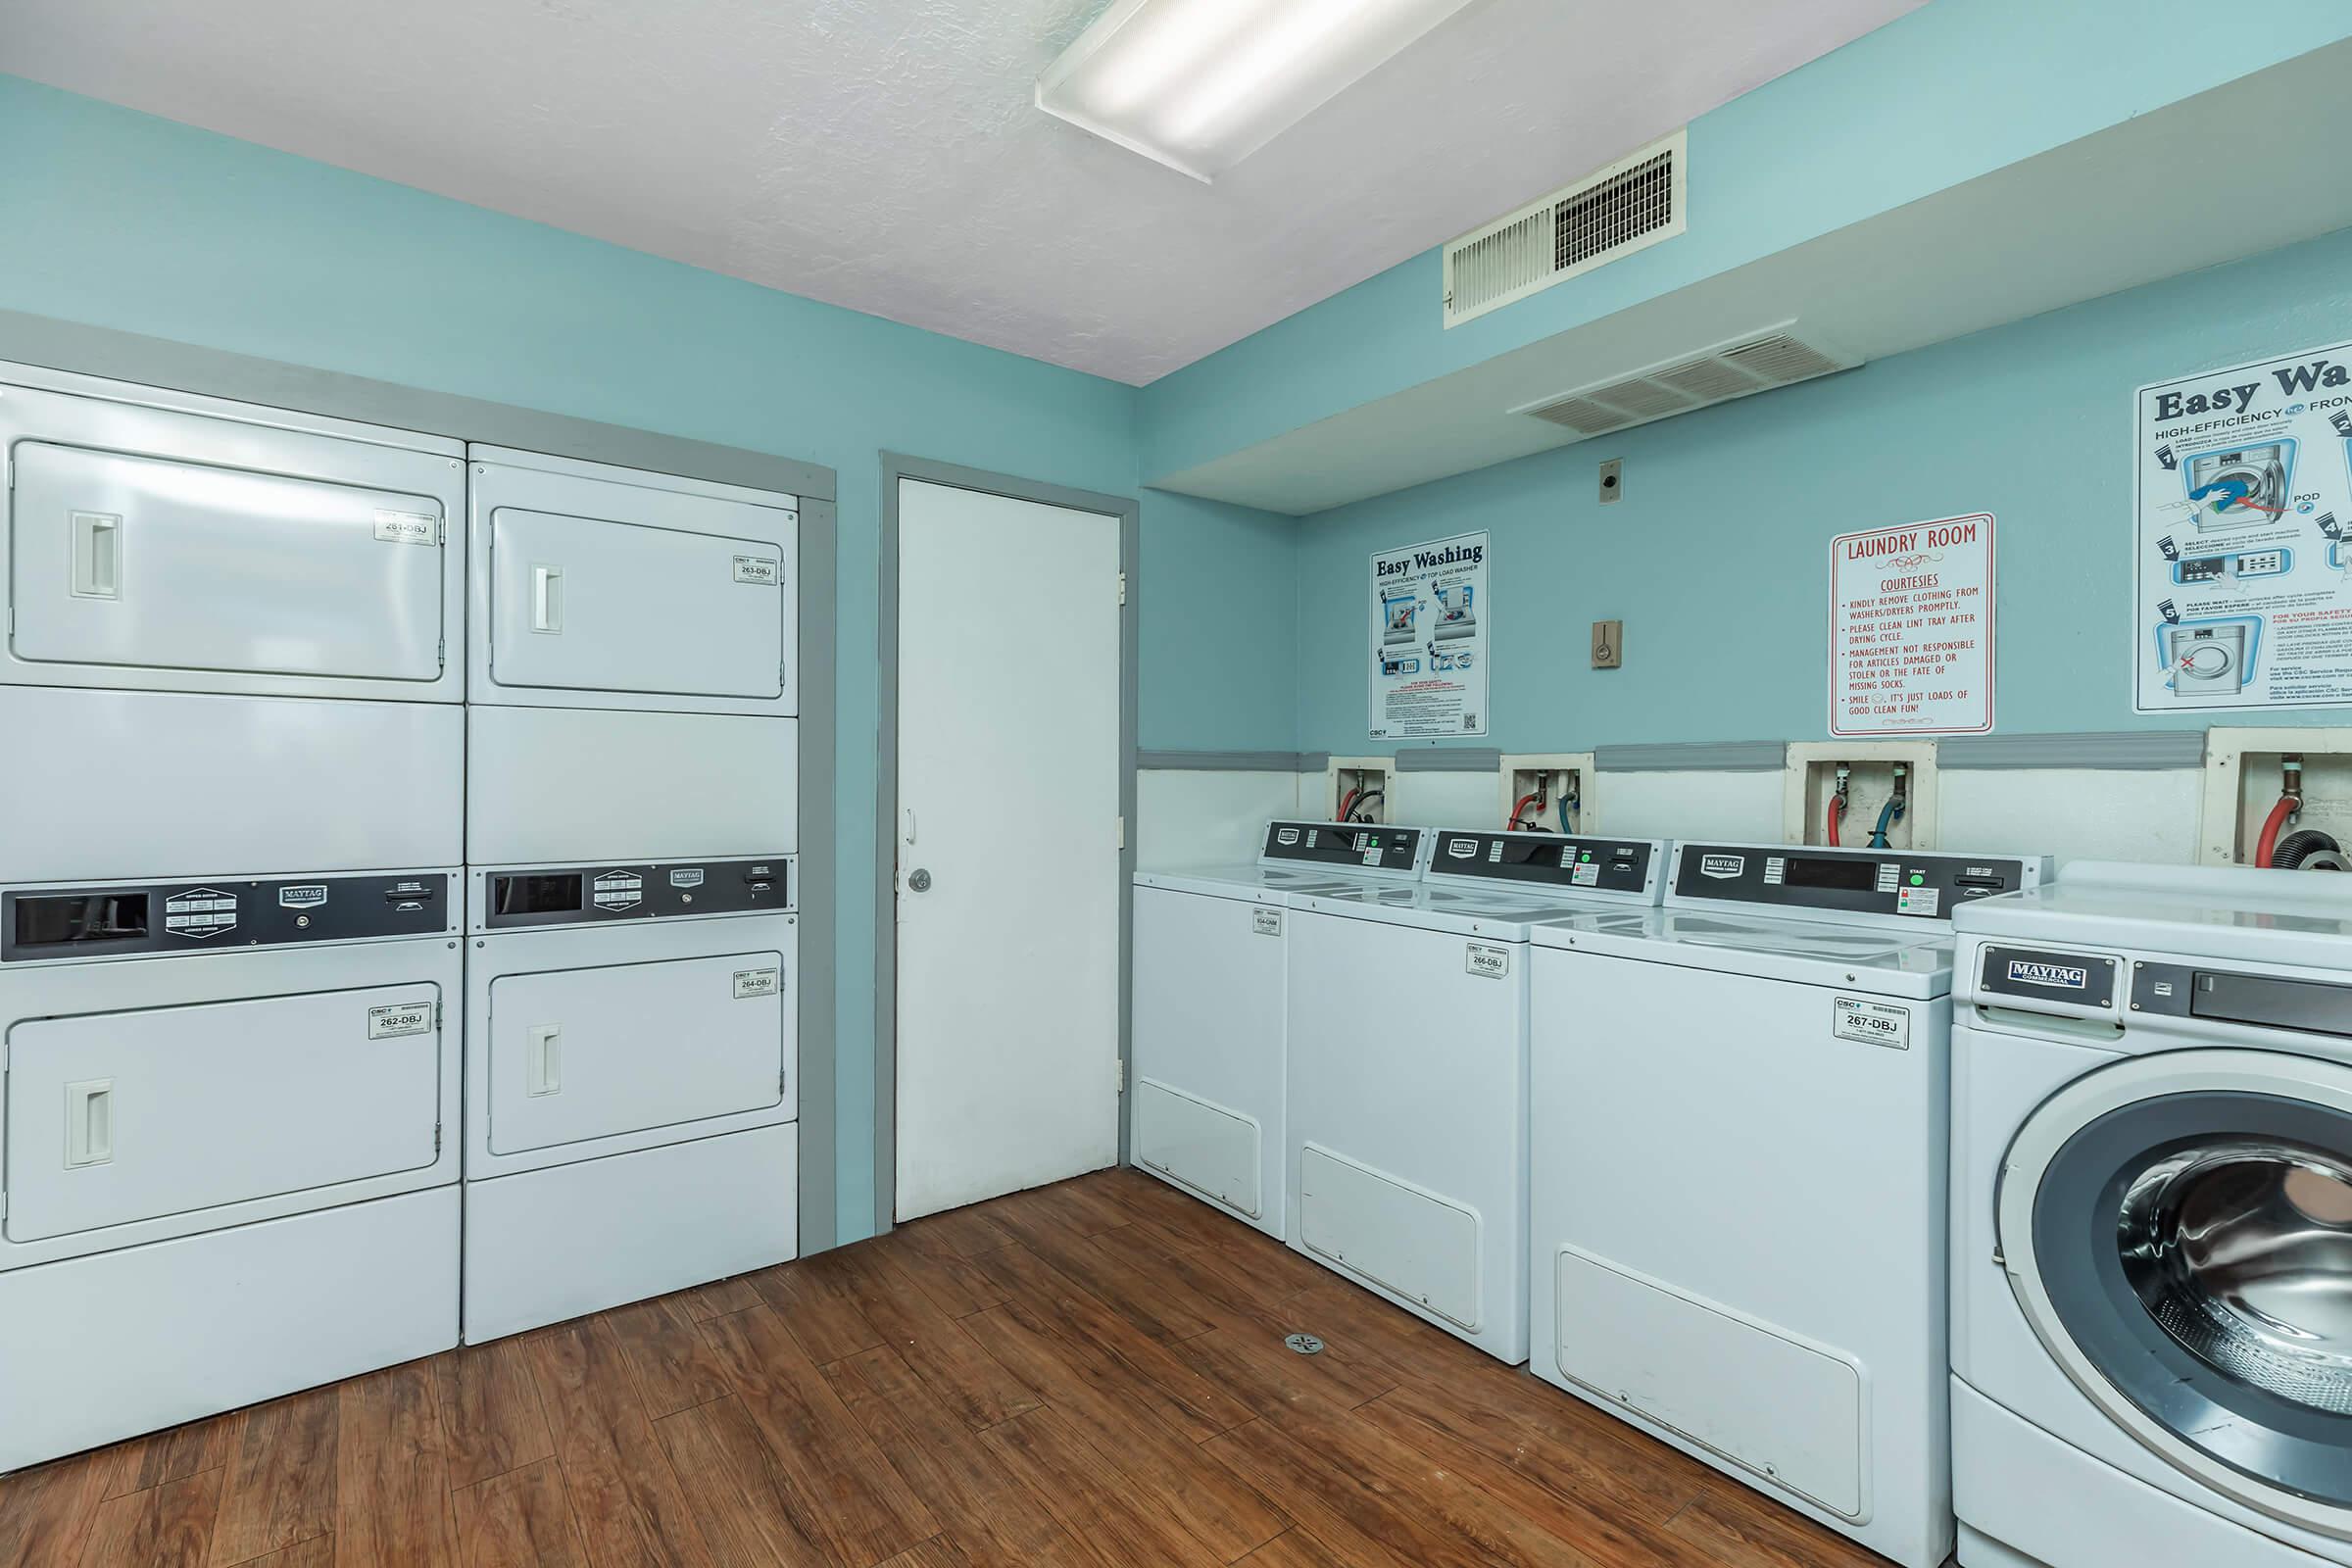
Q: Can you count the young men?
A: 0